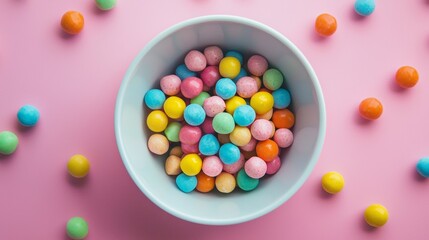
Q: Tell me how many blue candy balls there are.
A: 14